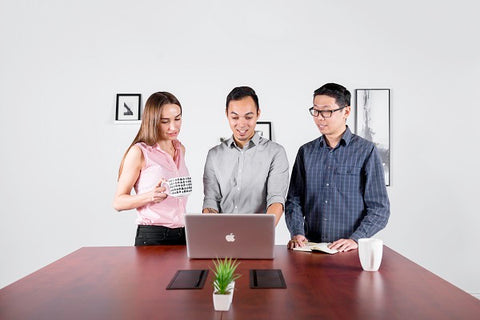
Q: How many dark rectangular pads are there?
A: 2